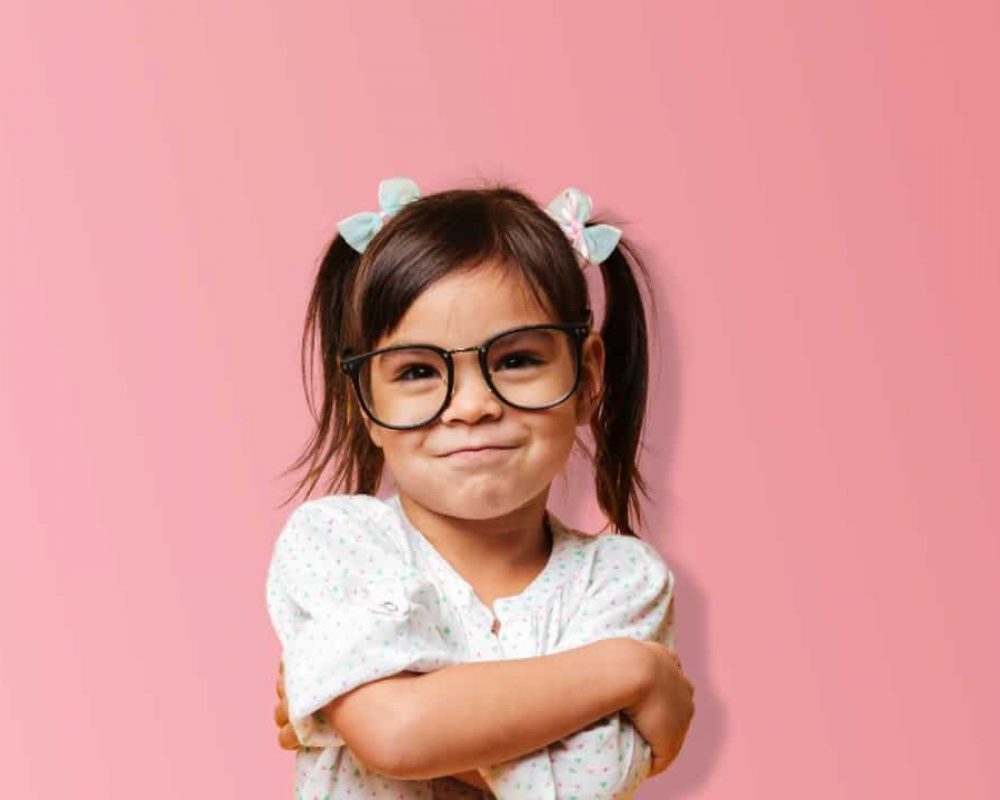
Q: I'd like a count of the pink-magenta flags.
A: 0